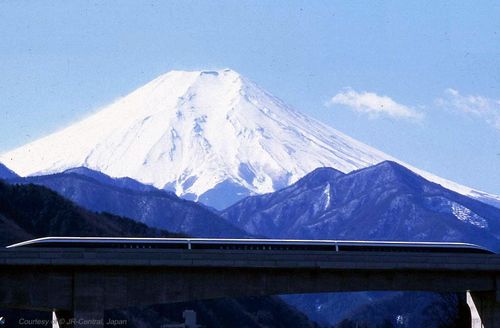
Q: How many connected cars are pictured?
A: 3